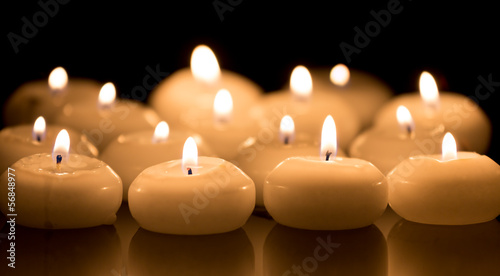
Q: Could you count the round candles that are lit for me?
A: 15